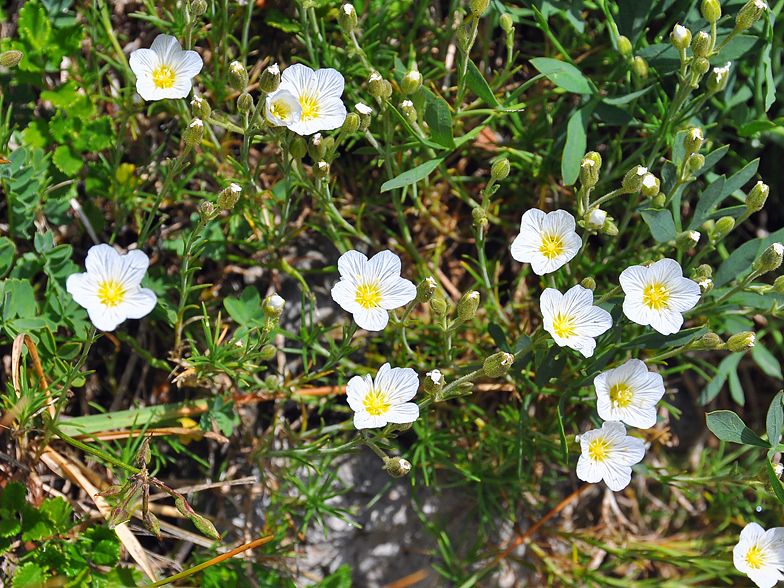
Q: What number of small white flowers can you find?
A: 12